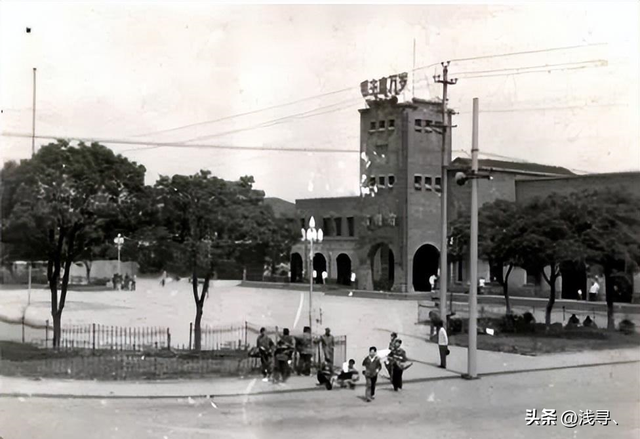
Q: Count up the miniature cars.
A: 0